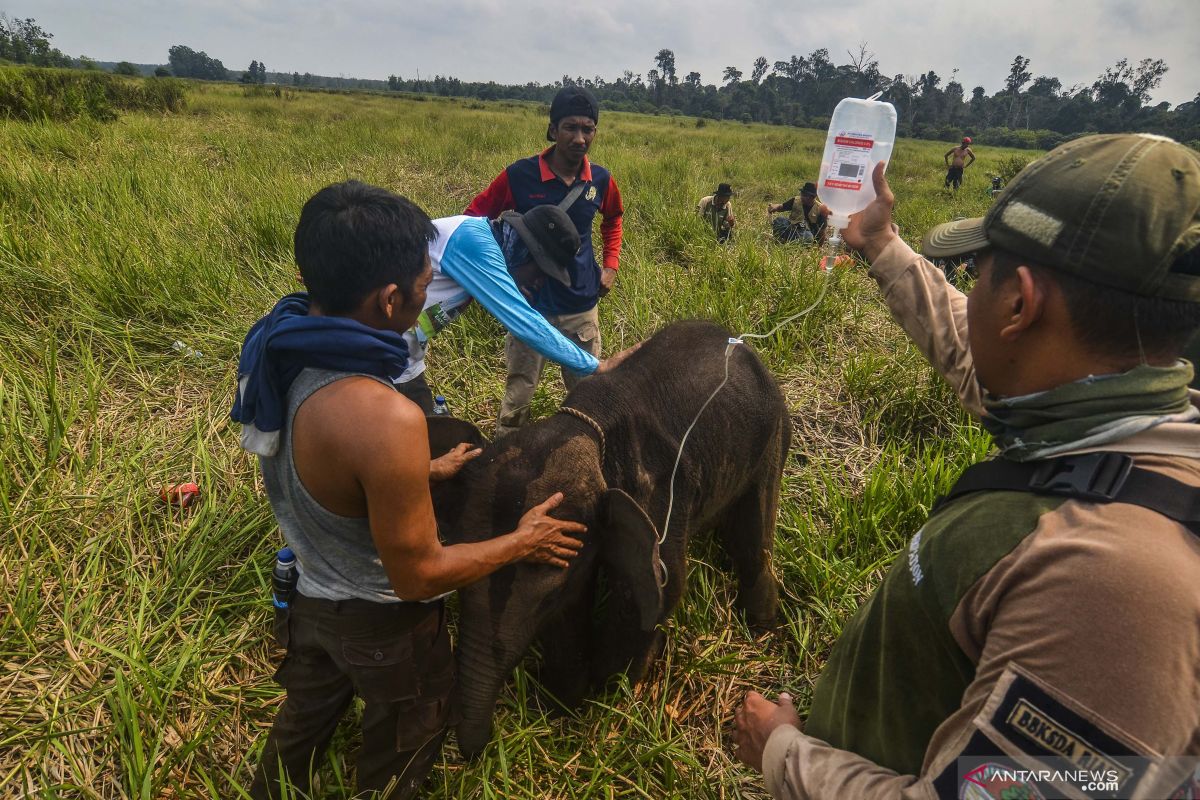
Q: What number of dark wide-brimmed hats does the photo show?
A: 3